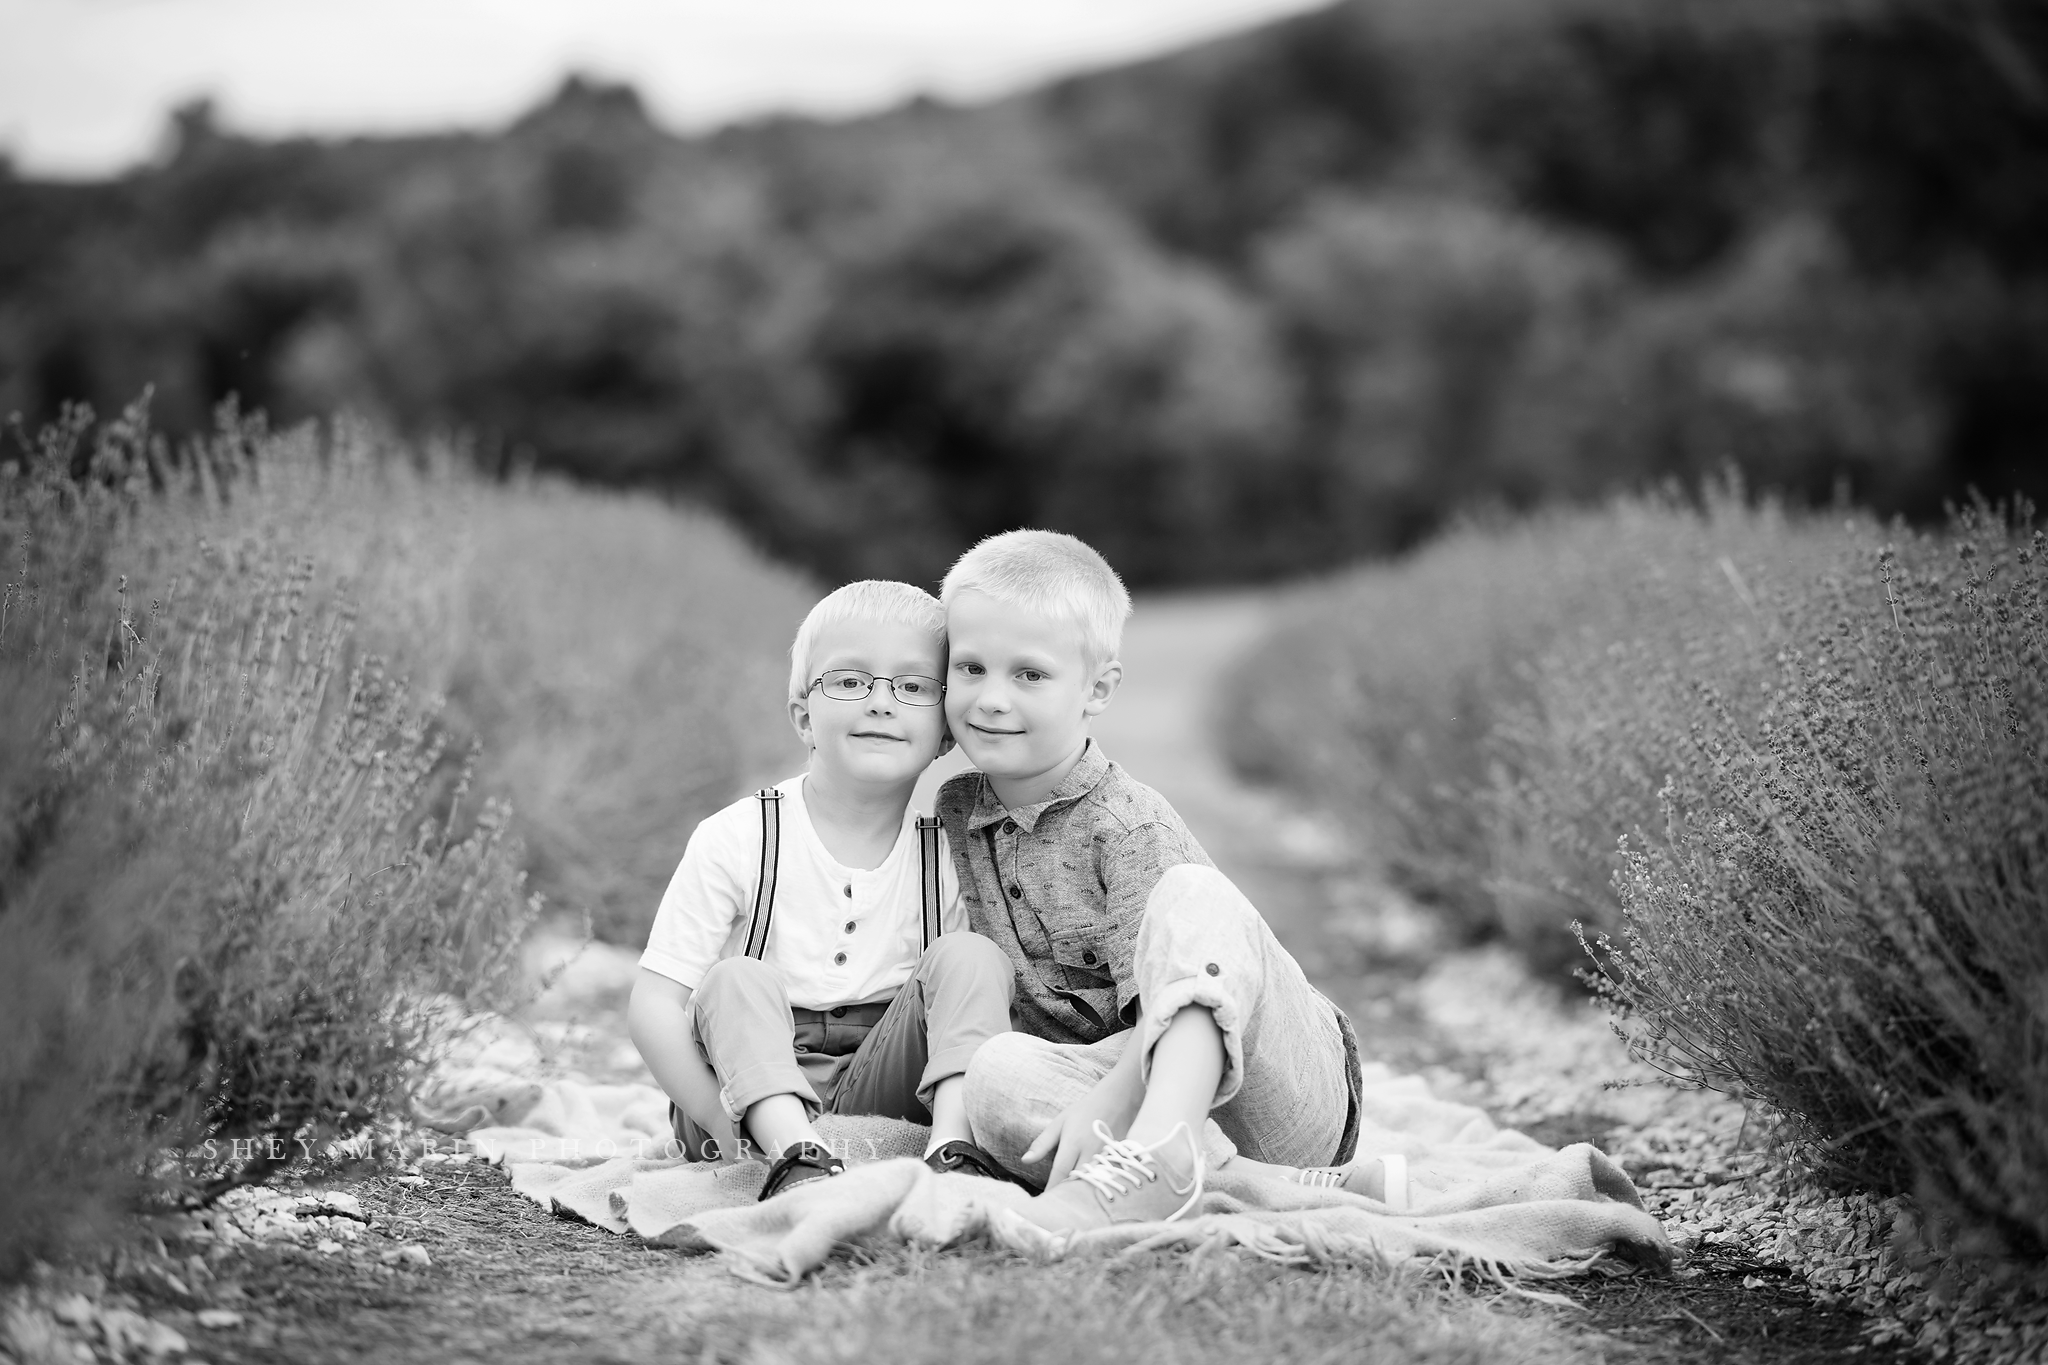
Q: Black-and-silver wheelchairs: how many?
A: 0